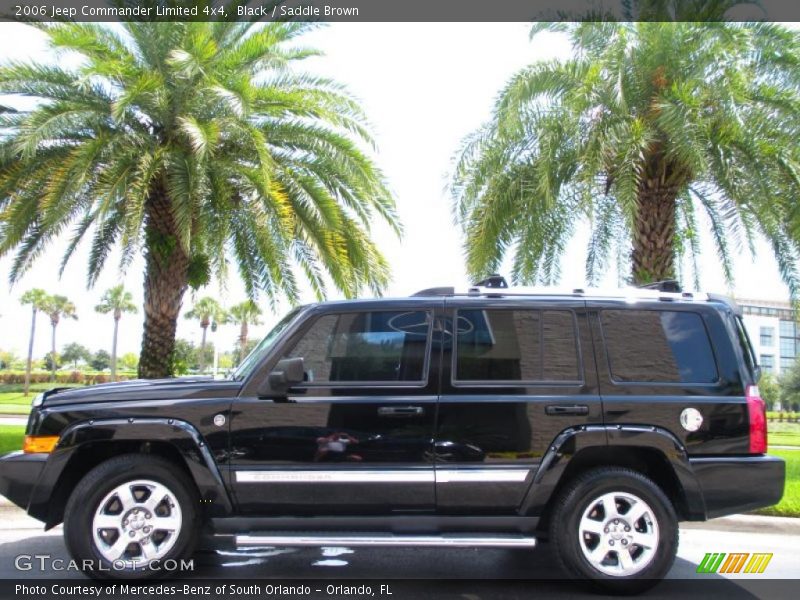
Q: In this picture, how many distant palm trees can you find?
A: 5